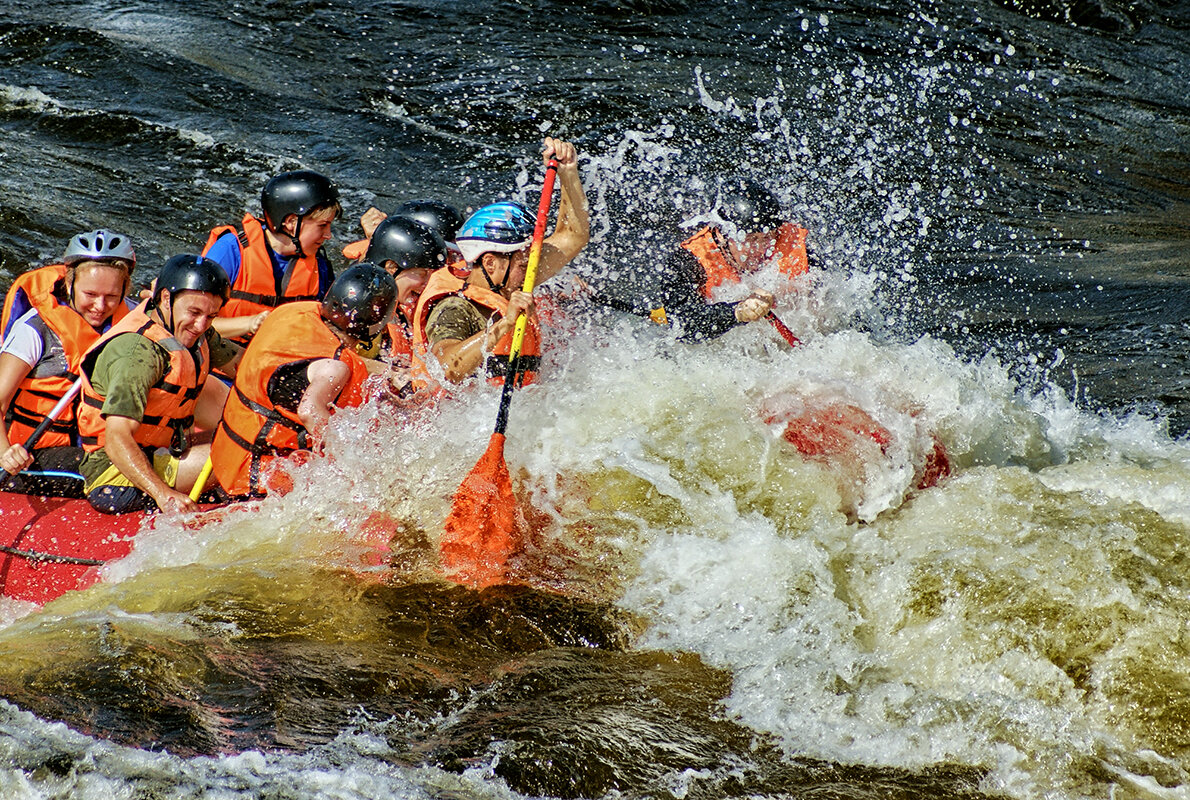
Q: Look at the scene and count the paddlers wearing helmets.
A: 8